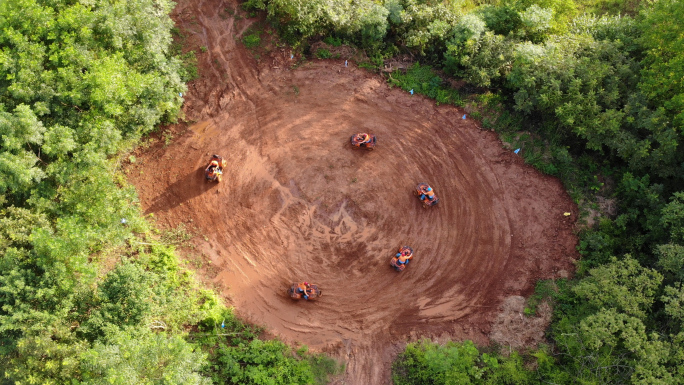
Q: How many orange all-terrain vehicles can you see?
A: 5